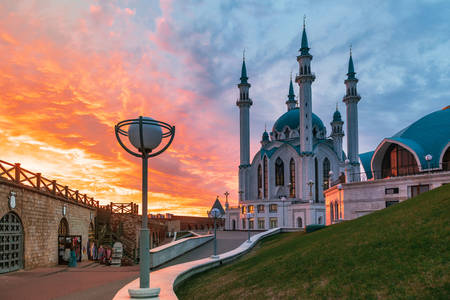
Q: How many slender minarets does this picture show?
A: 4